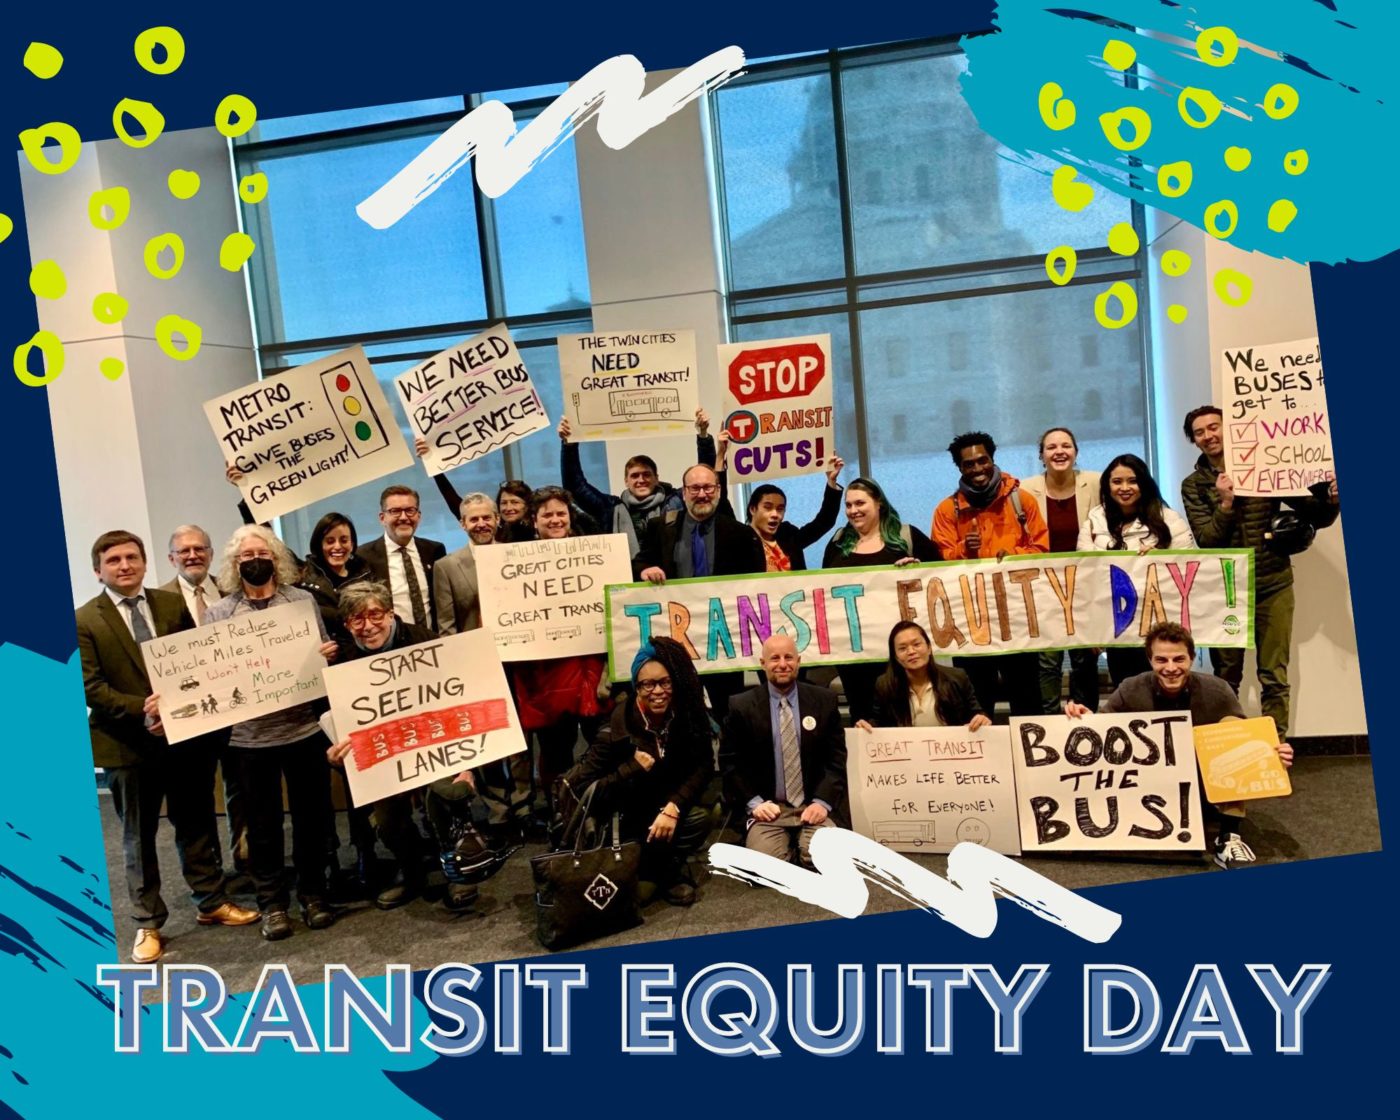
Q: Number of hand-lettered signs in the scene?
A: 11